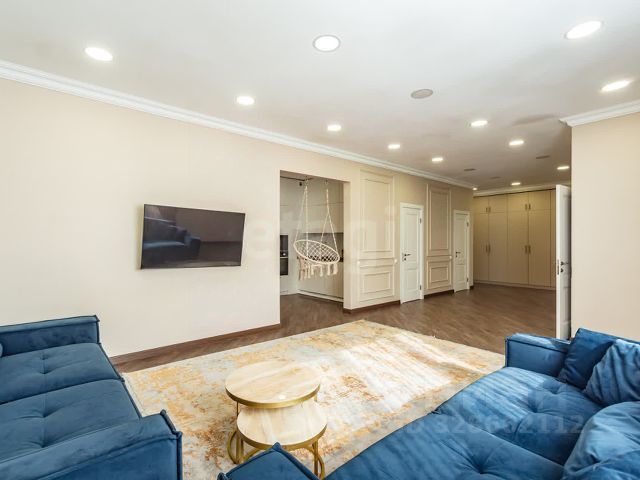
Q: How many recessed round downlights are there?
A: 13